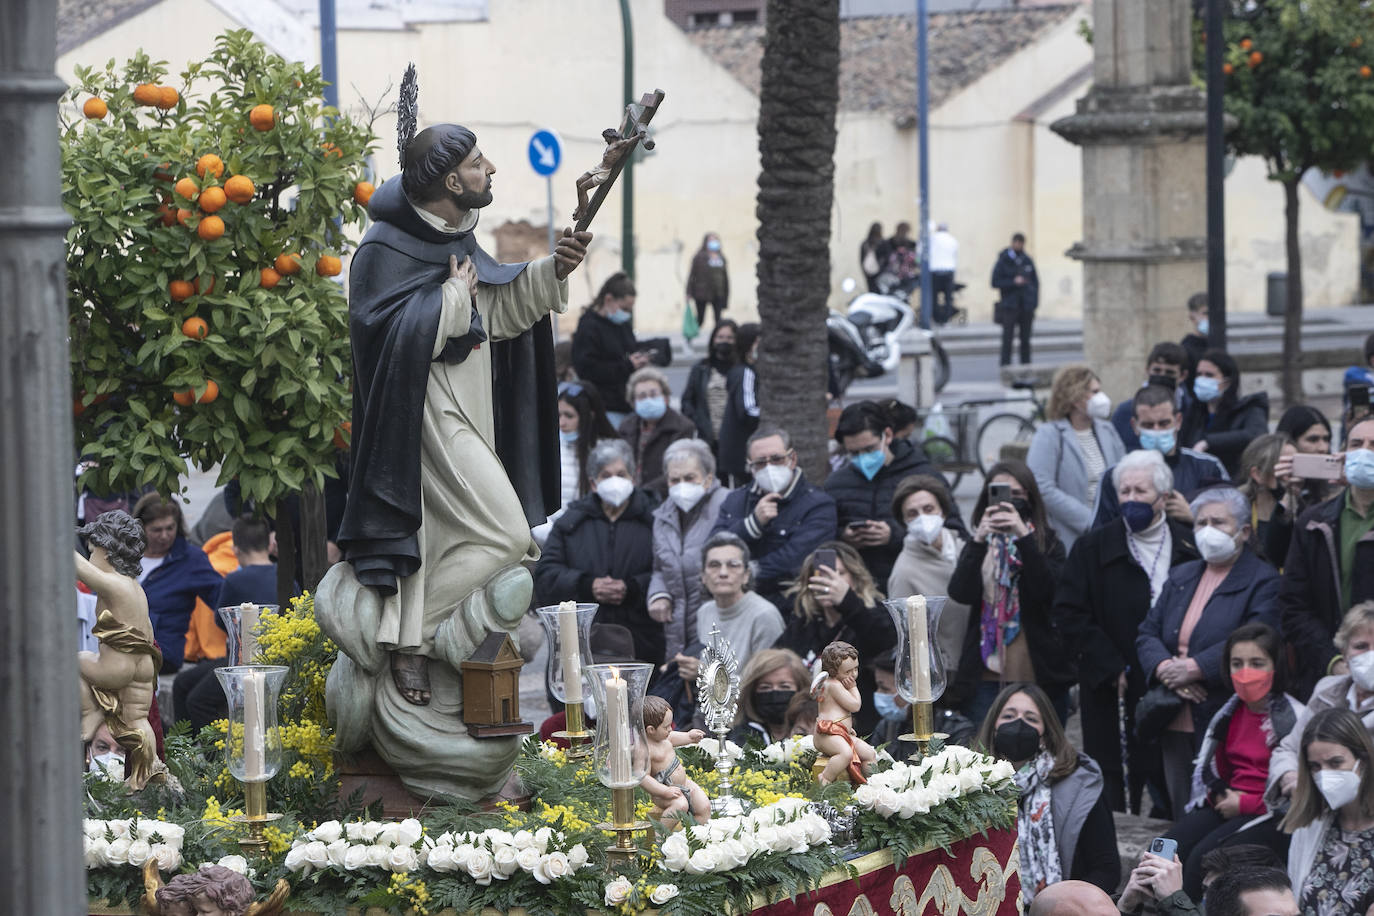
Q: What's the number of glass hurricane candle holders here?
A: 5